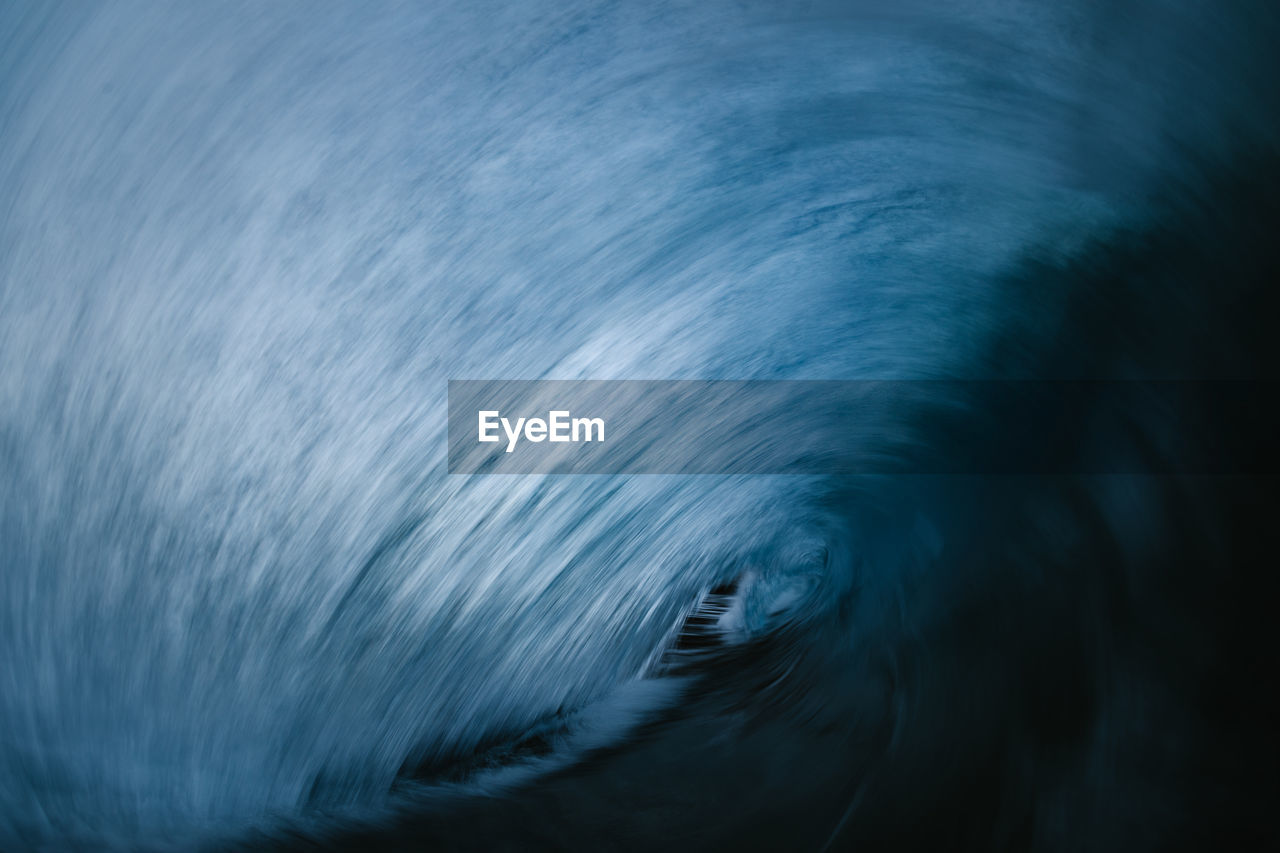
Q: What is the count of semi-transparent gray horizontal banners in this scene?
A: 1